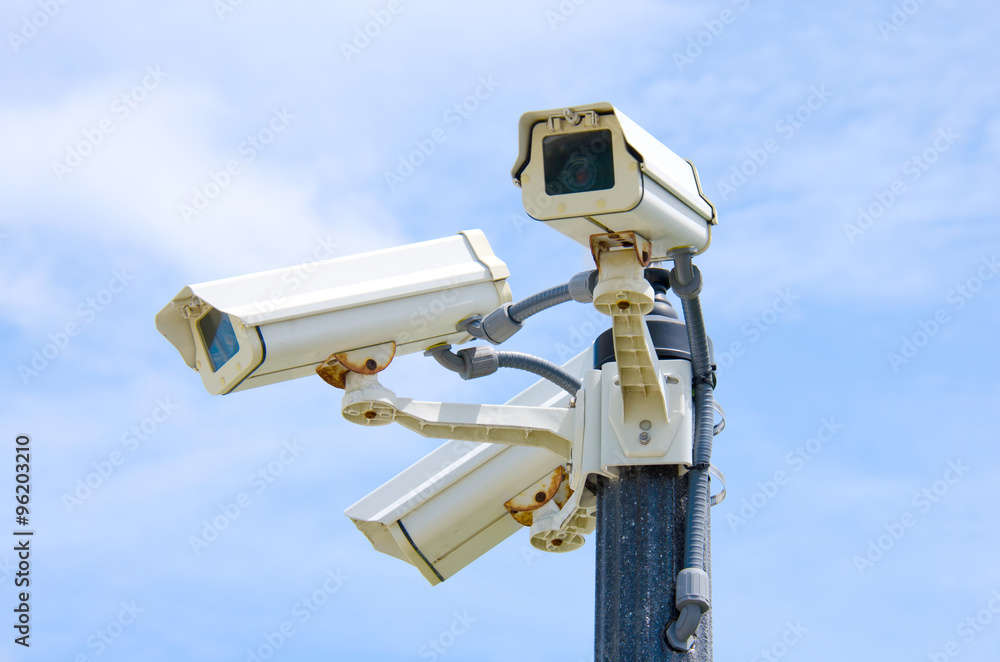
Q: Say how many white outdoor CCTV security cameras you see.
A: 3